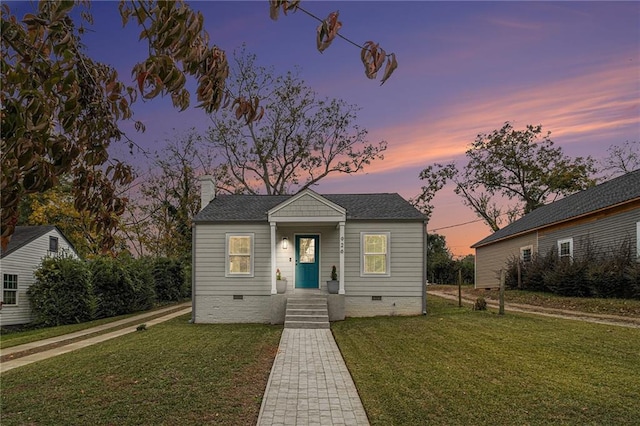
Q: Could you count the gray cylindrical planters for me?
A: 2